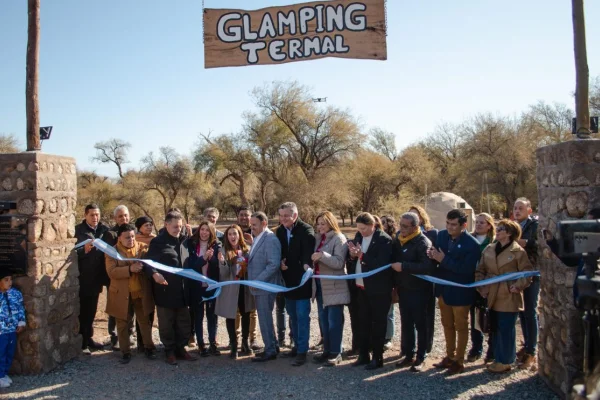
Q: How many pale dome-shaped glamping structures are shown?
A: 1